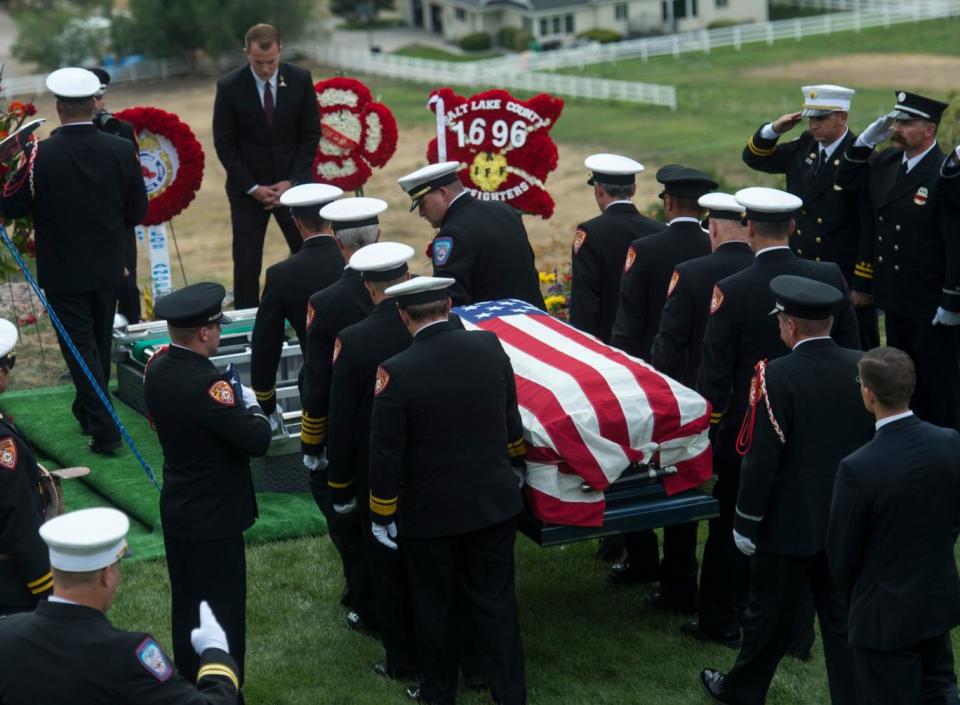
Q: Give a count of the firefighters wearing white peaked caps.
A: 12